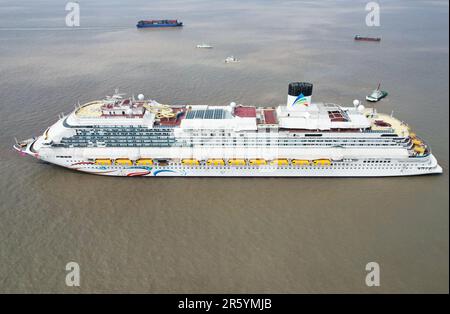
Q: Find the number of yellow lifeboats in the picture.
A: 10